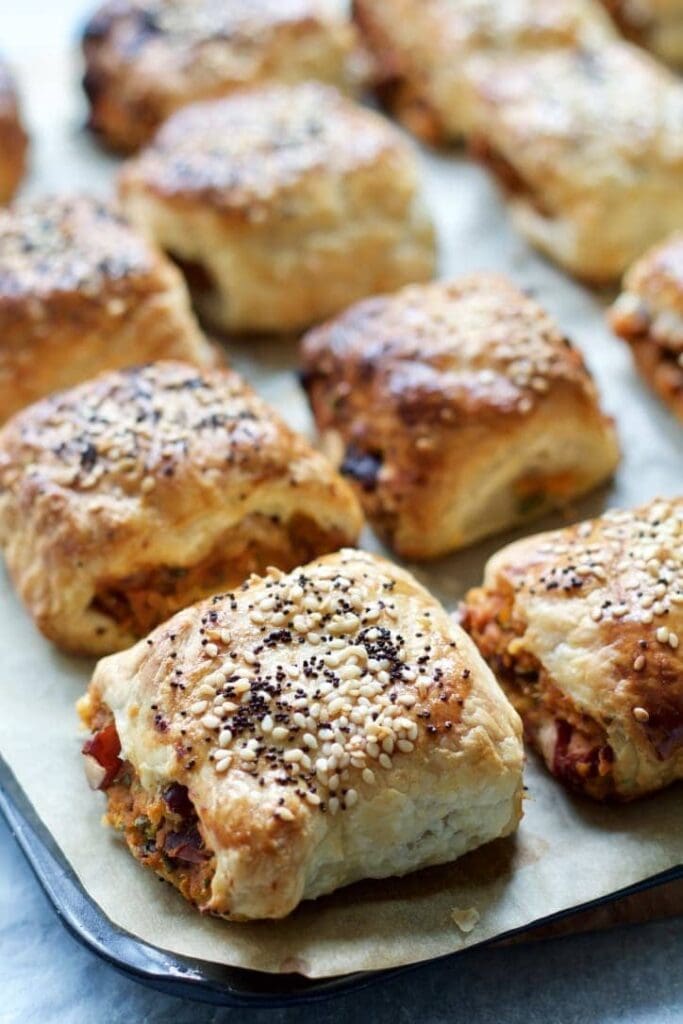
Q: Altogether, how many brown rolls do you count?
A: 12